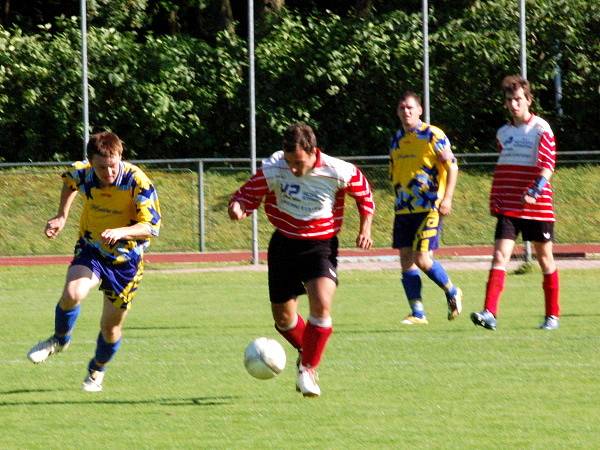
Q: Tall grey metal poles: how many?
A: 4